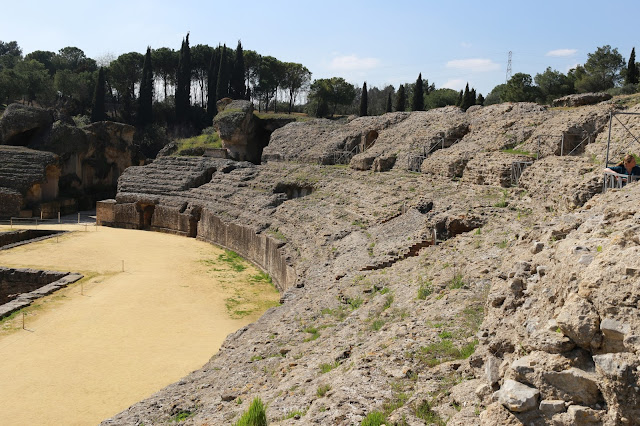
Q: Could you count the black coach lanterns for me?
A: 0